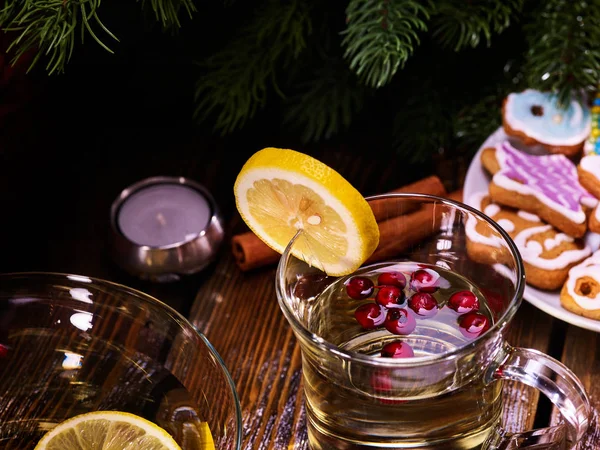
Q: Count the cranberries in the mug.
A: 10